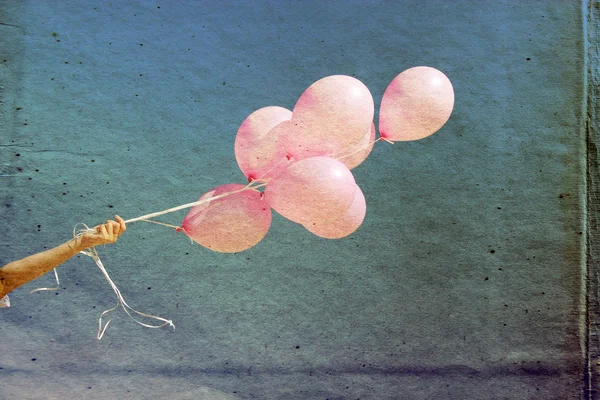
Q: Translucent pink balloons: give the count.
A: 7